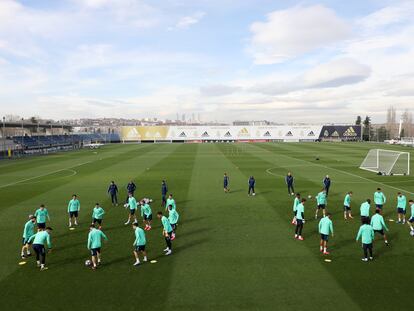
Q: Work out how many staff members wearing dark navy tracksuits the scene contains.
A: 7